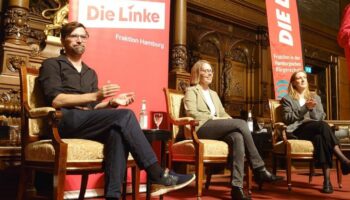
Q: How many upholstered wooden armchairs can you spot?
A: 3